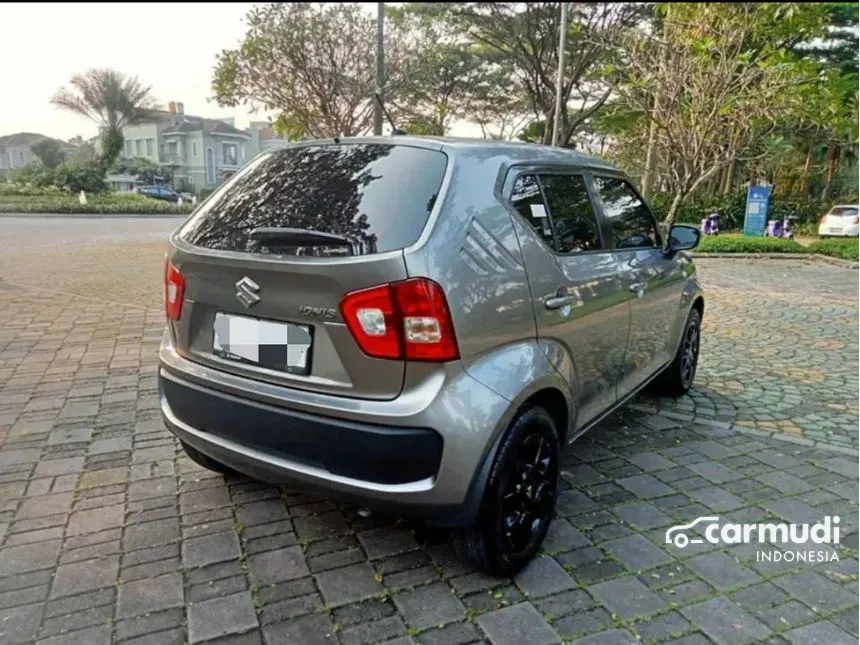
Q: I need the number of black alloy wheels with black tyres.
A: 2